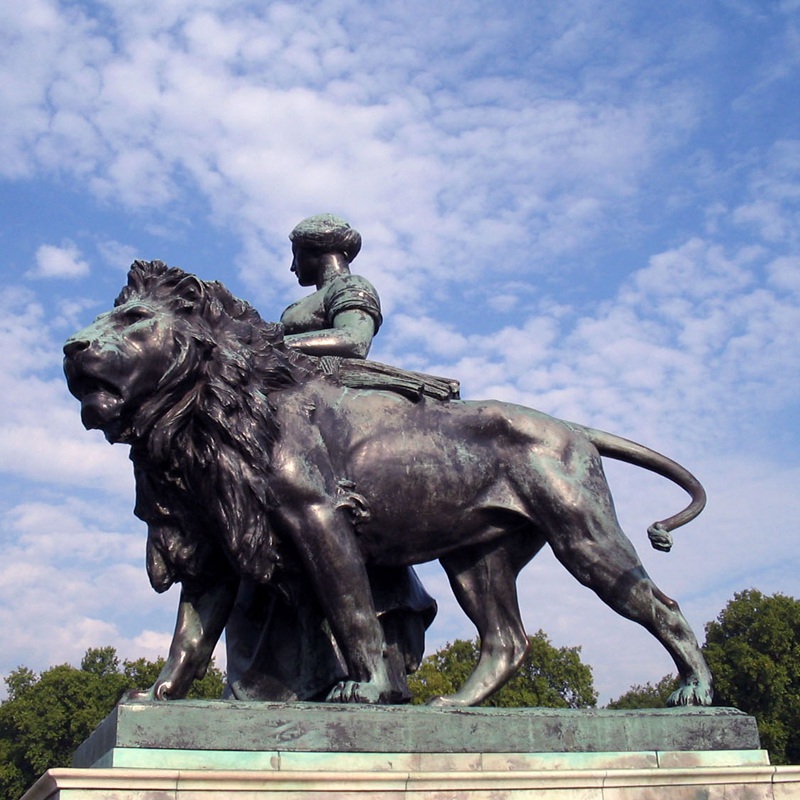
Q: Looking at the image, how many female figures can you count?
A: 1